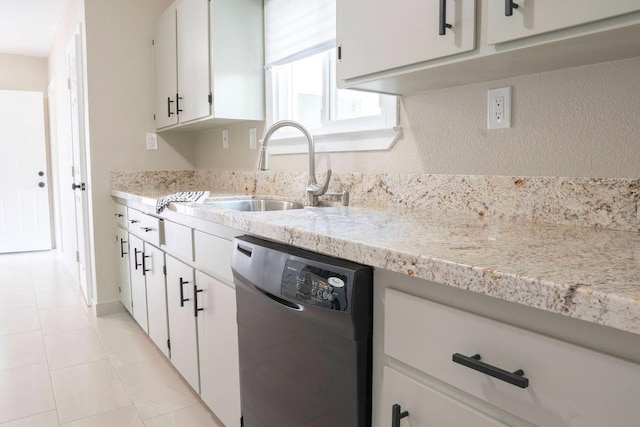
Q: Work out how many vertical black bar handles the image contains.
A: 10